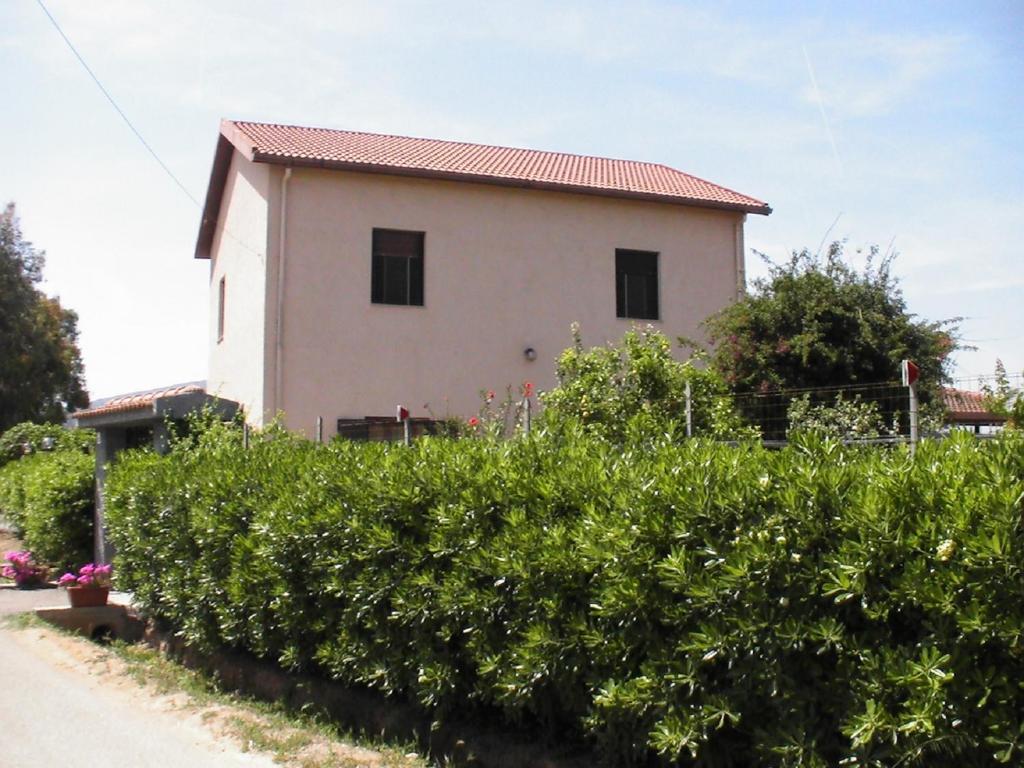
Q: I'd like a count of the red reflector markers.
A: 2